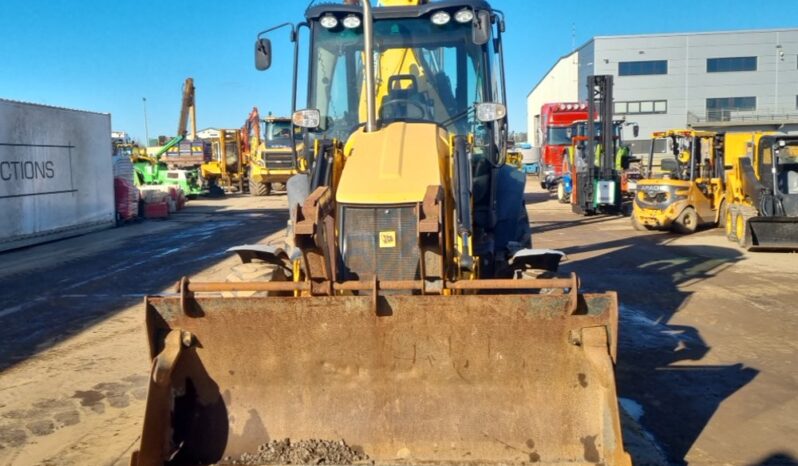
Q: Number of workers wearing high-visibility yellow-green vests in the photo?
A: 0